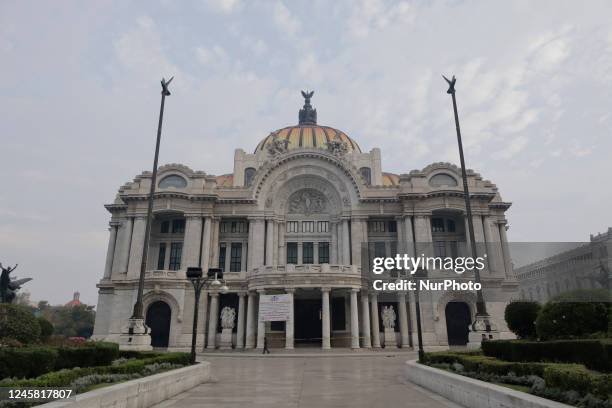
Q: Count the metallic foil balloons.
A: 0